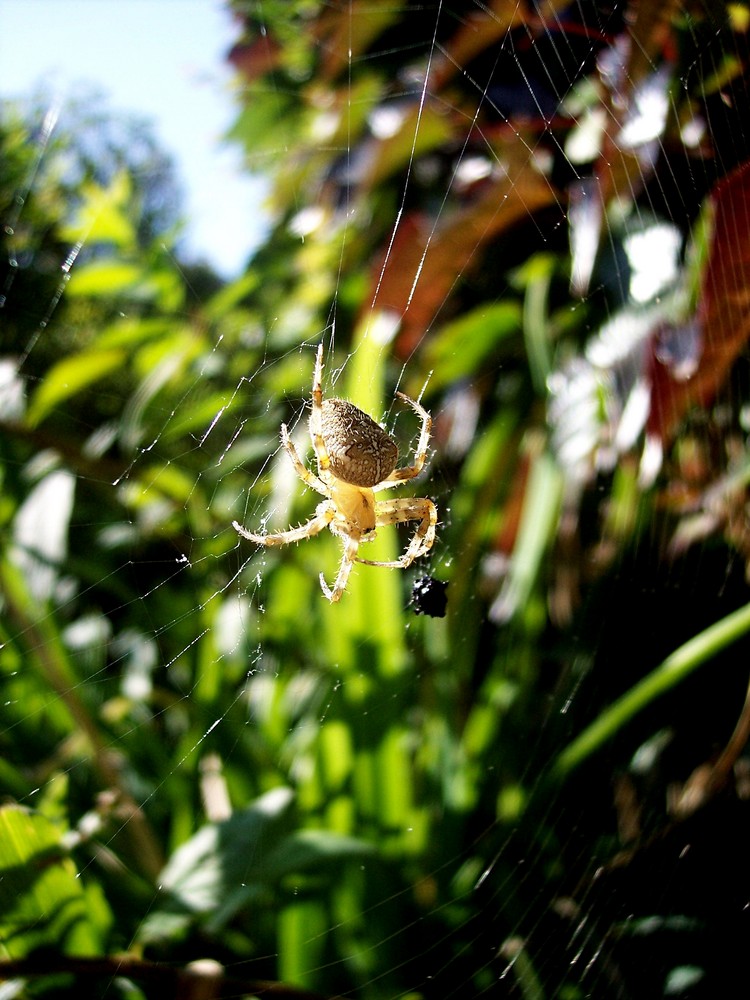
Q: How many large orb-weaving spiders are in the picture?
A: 1